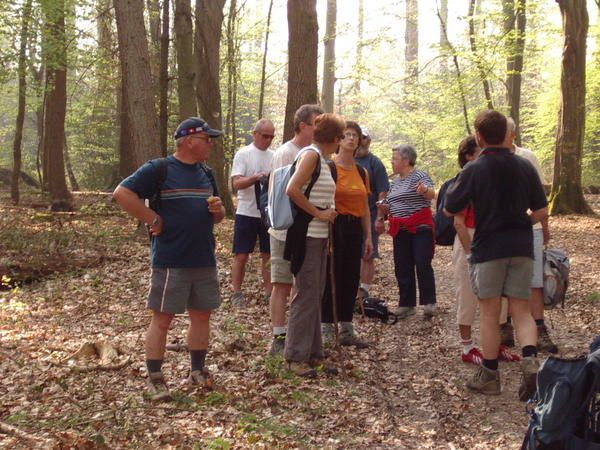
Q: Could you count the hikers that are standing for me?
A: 10